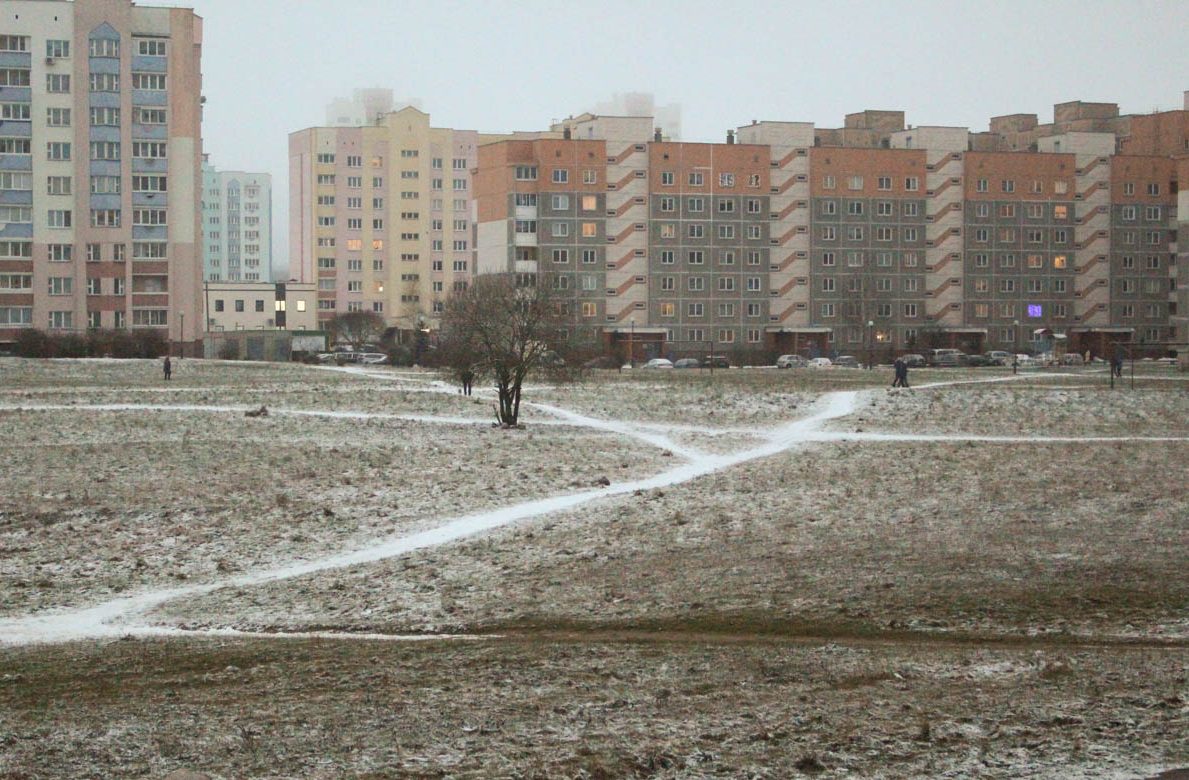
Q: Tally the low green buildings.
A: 1